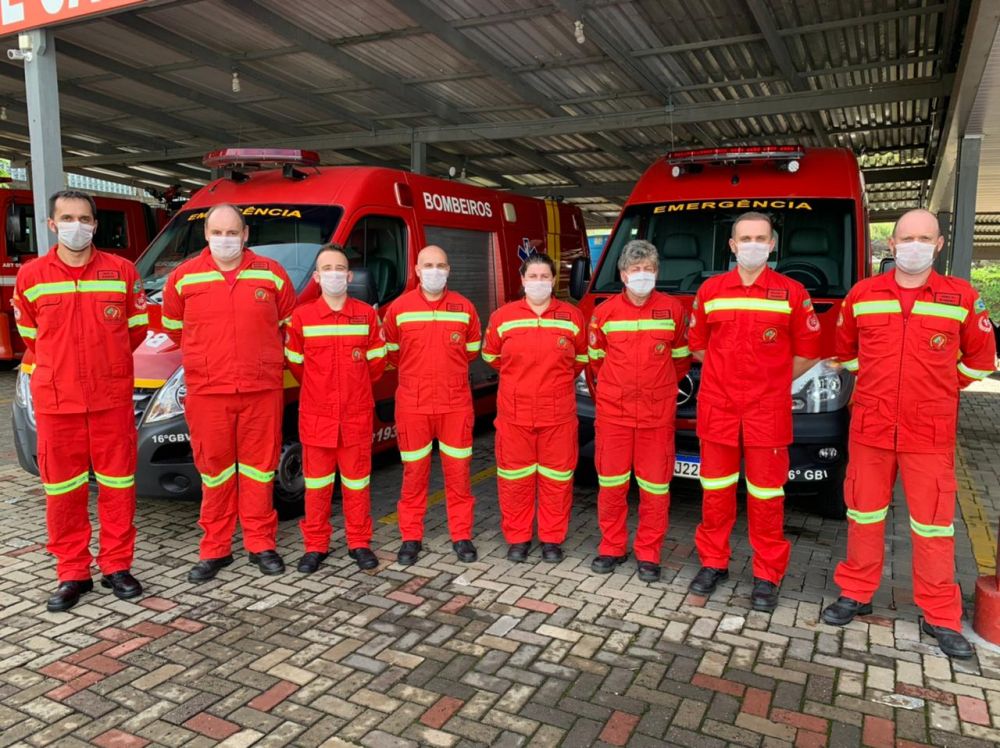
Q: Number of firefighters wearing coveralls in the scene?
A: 8